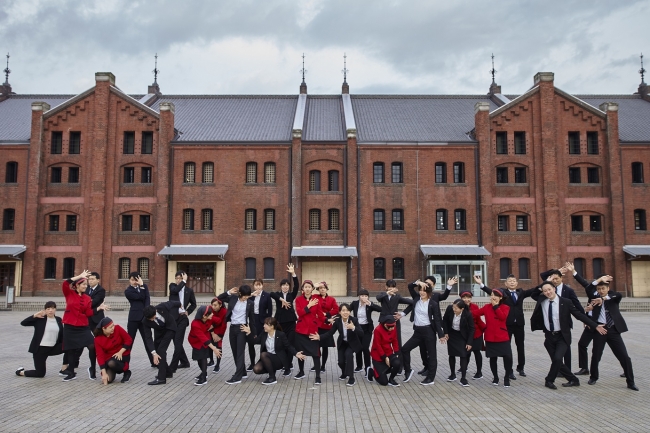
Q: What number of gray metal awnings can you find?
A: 5